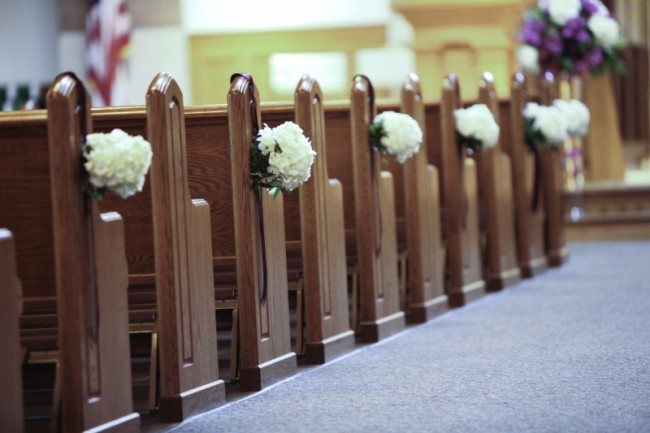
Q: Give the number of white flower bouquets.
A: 6